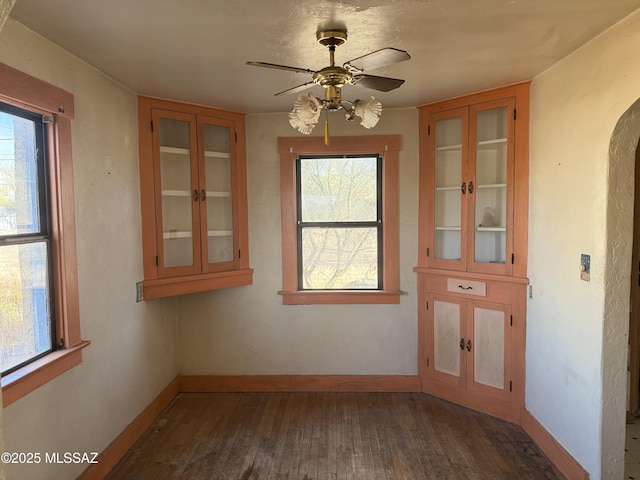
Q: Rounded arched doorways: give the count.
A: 1